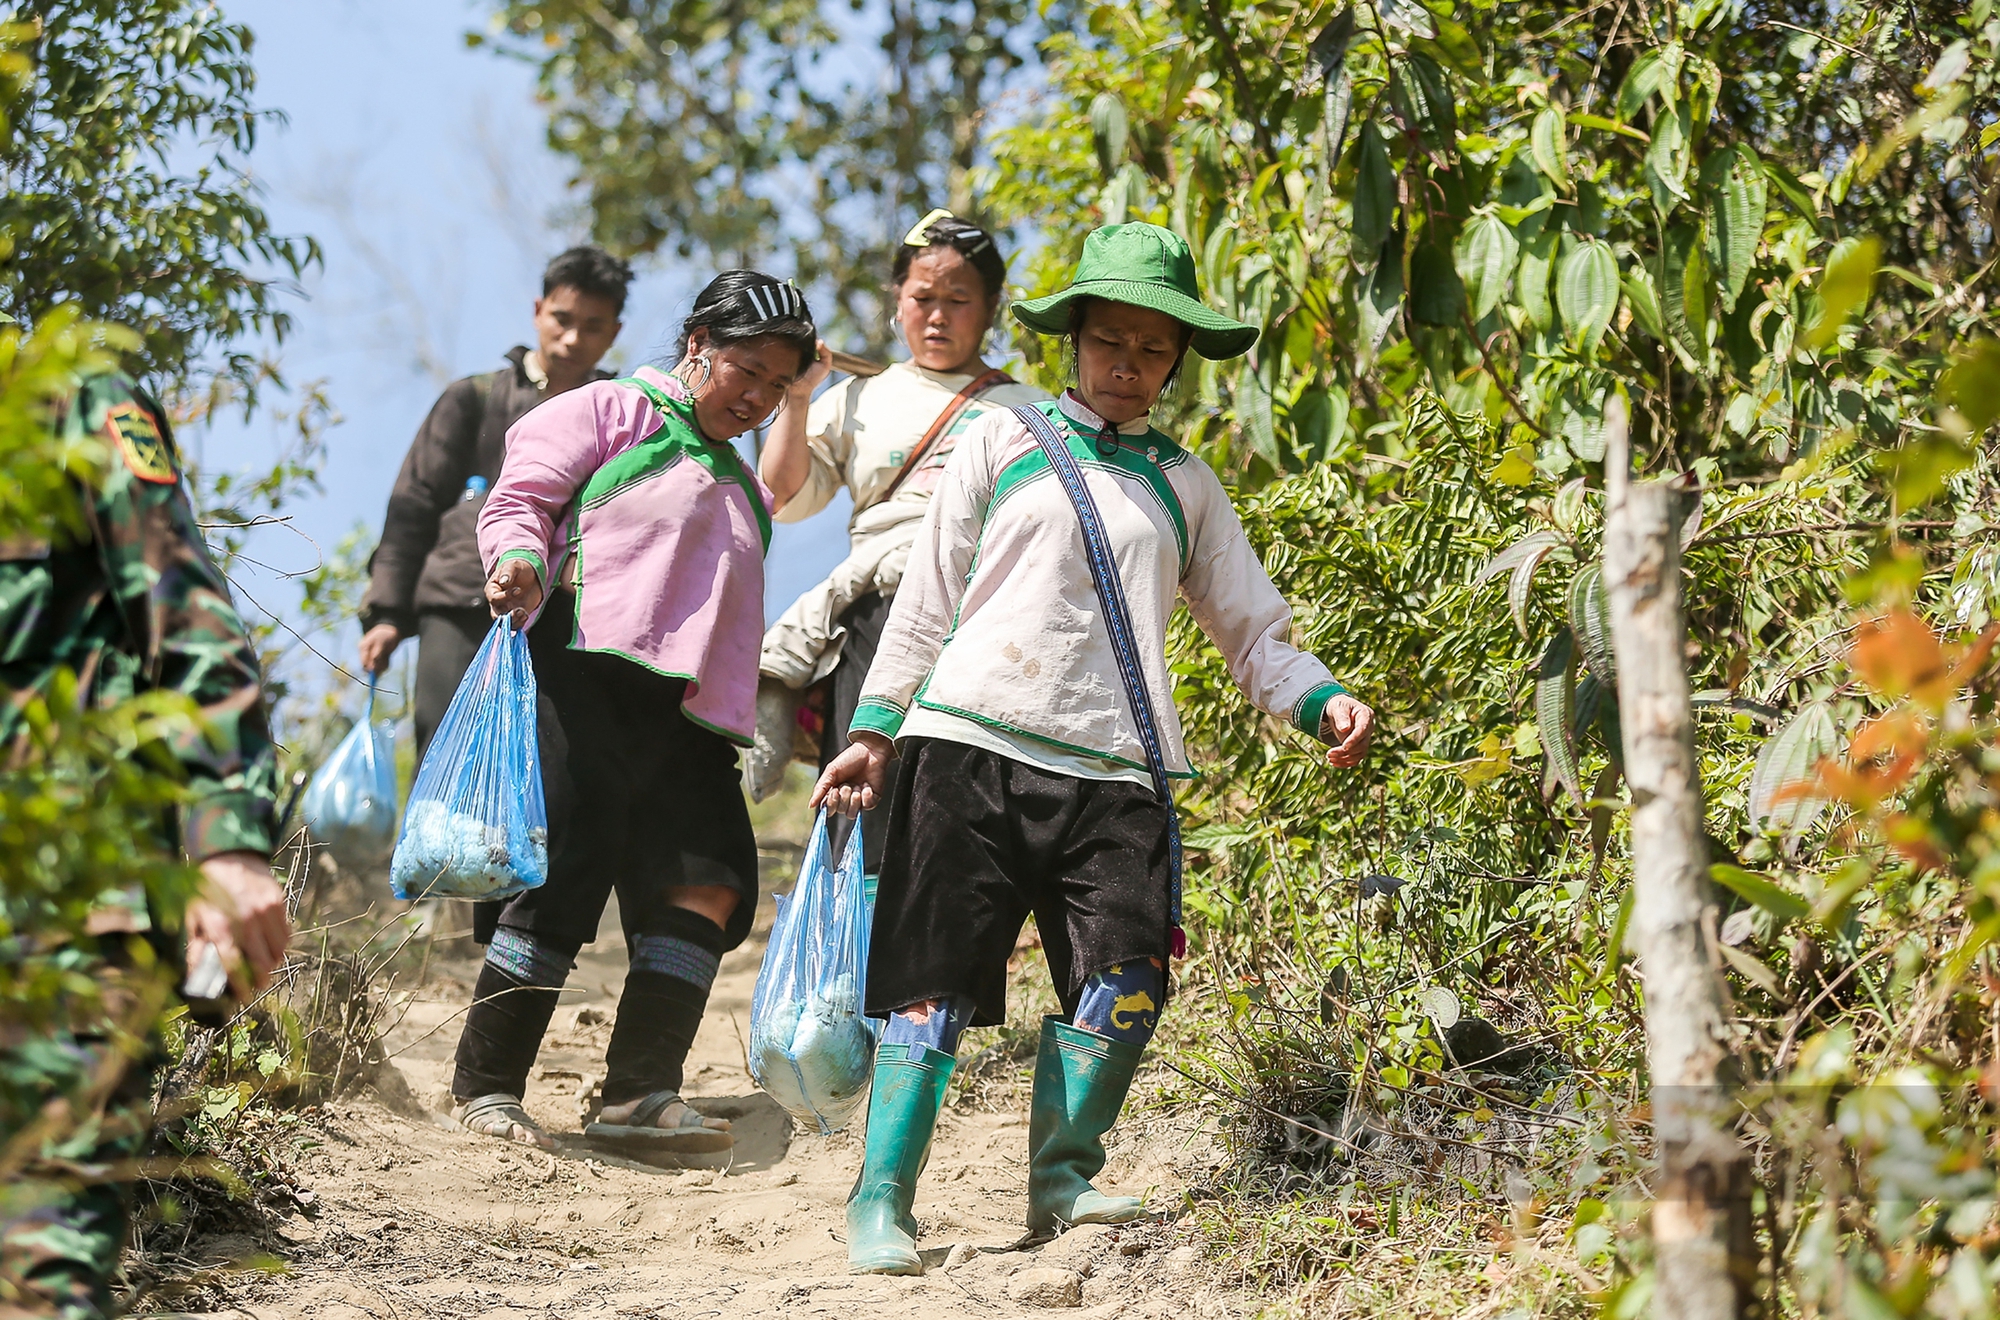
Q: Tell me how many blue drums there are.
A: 0